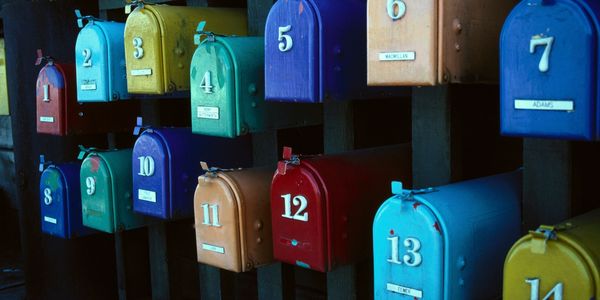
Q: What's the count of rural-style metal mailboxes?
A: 14